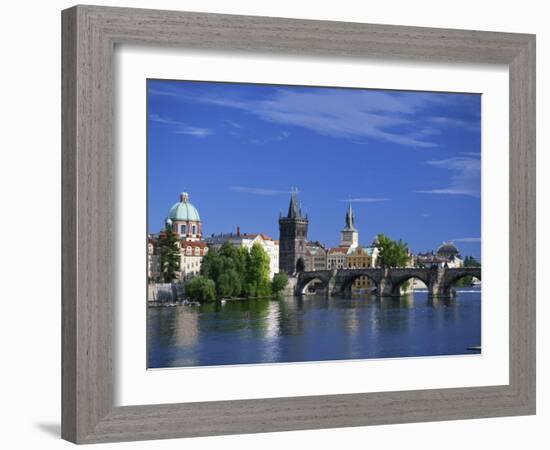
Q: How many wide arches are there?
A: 4